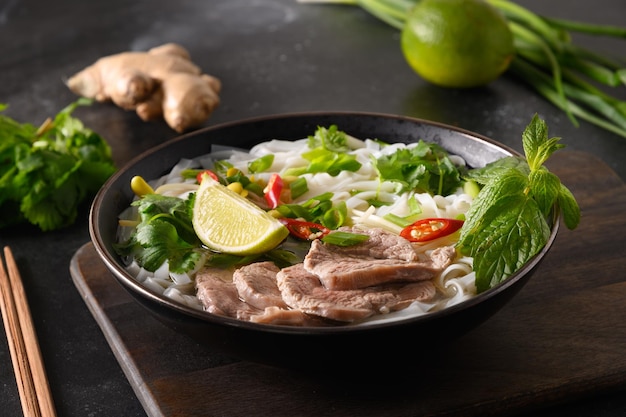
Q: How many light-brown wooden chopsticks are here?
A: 2